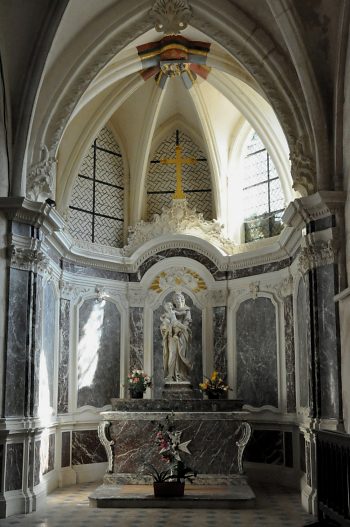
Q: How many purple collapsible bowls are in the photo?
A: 0